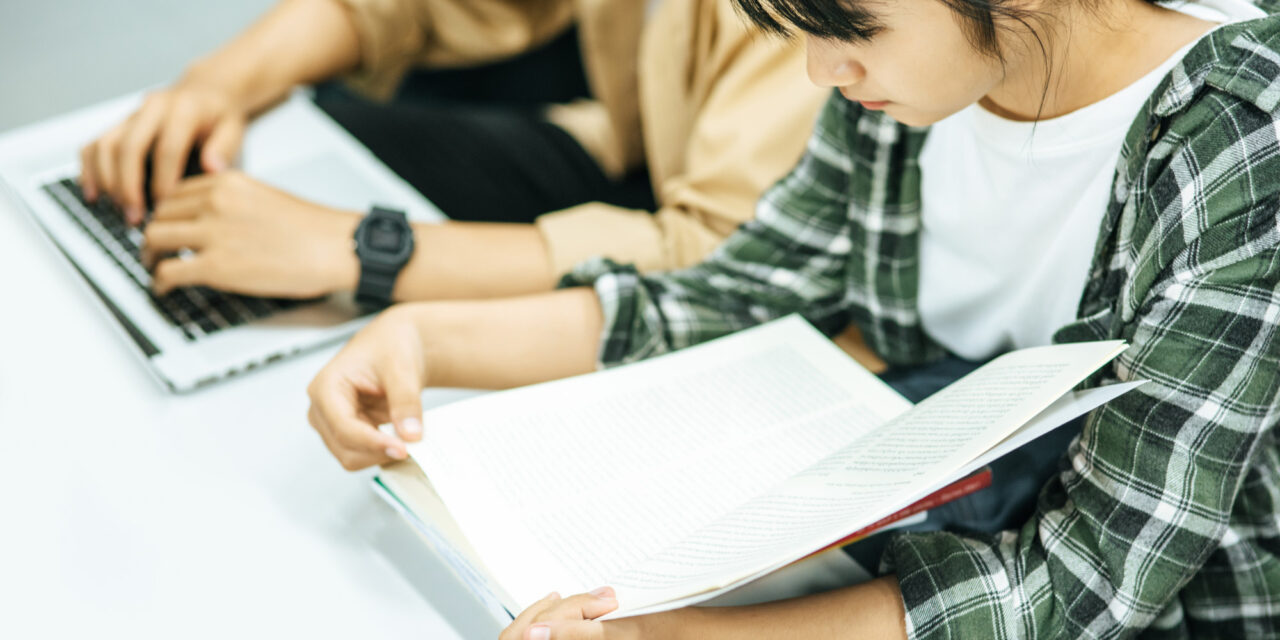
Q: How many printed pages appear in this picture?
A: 2